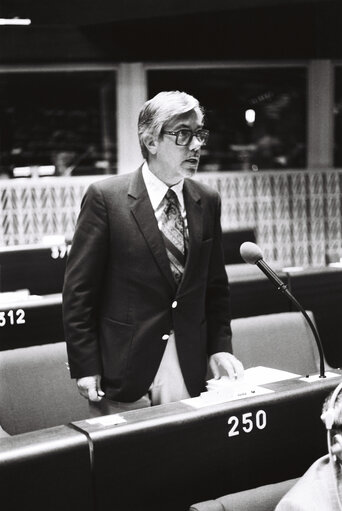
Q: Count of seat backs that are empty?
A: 2